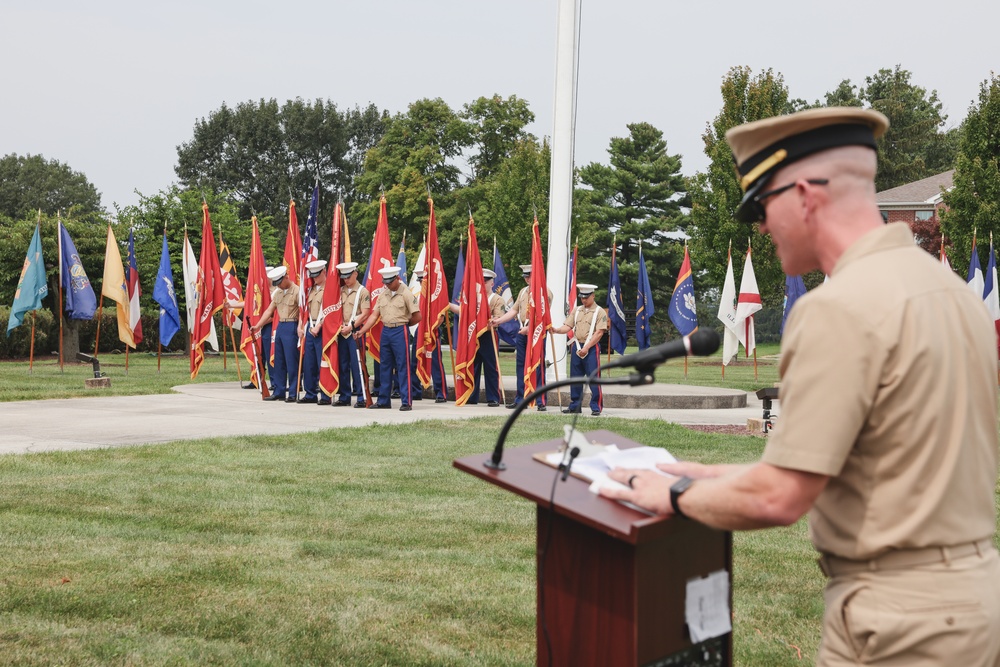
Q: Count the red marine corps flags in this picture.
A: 8